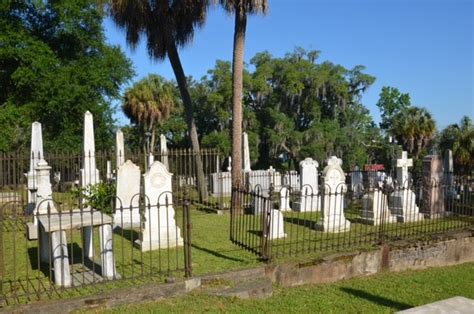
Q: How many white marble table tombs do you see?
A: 1